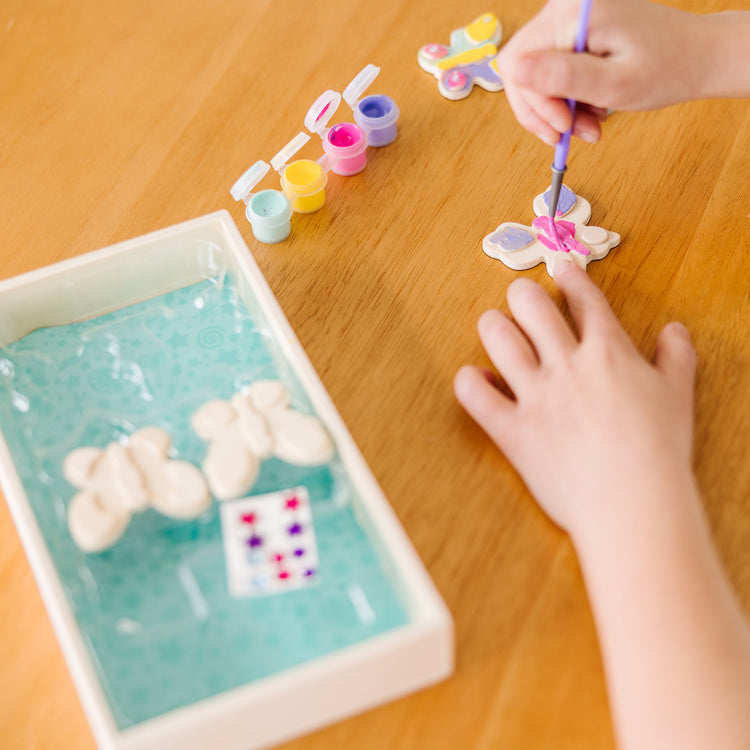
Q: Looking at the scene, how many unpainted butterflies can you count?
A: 2